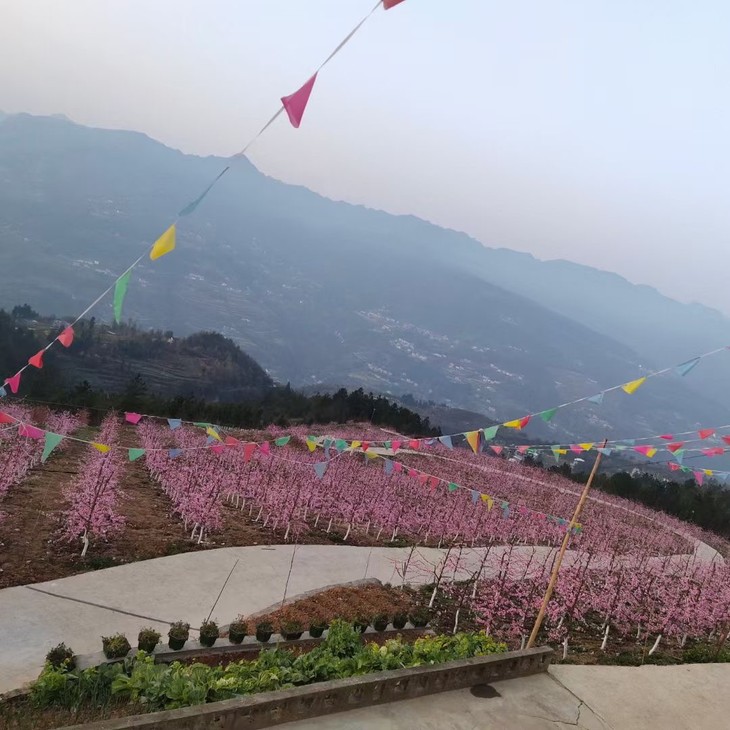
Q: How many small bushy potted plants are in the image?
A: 13